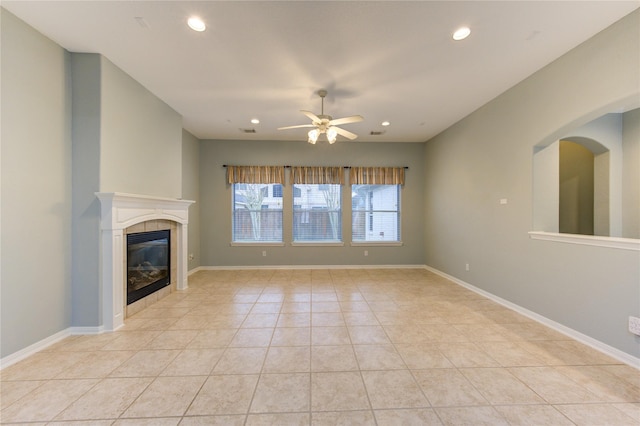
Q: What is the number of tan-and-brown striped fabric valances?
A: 3